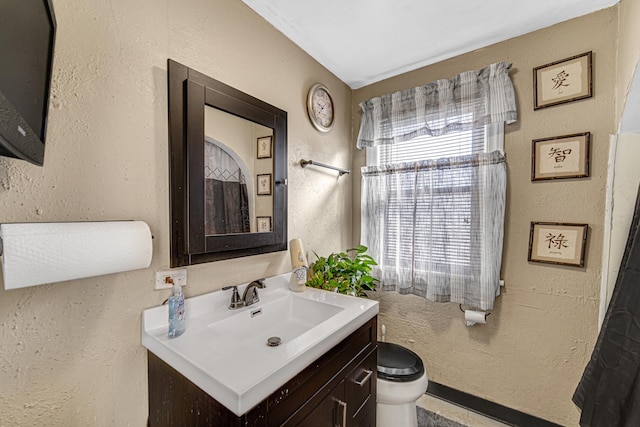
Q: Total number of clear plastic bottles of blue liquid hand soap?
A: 1